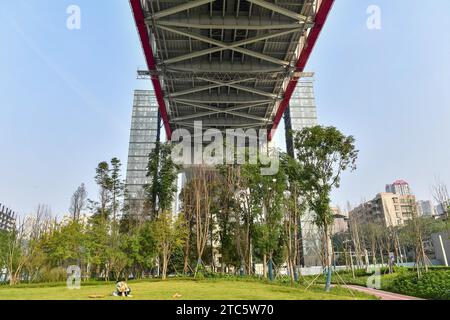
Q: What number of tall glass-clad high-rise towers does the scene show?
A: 2